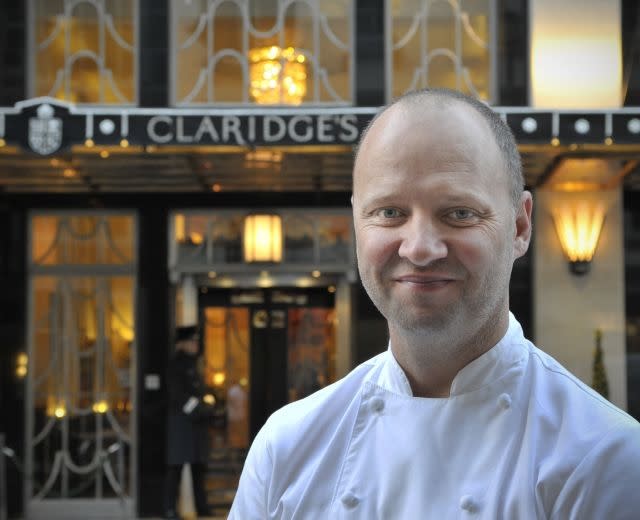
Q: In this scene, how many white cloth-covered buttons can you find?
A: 4